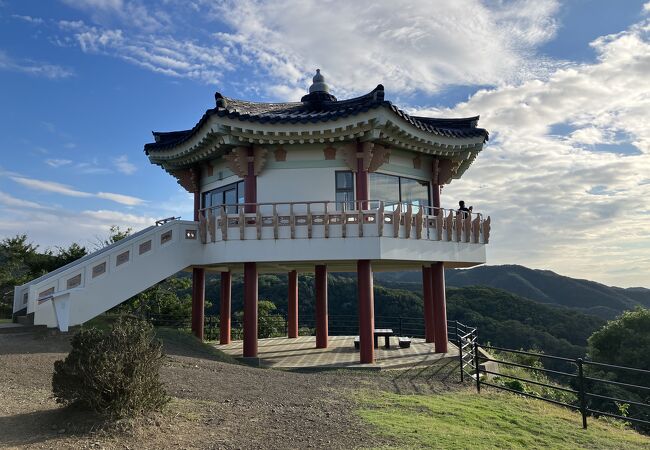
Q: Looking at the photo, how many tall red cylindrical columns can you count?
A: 8